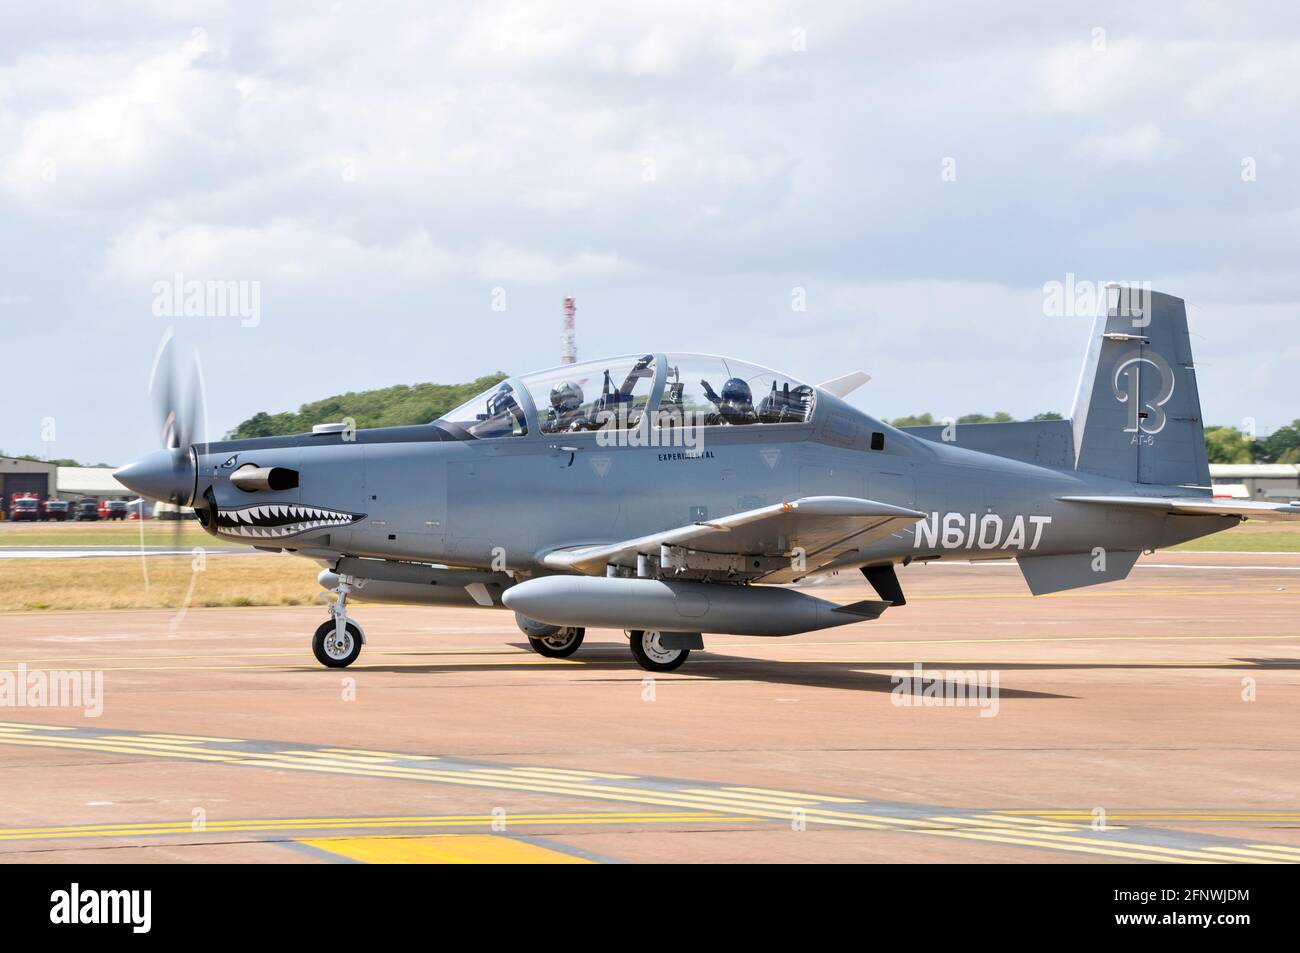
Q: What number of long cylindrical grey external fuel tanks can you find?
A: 2